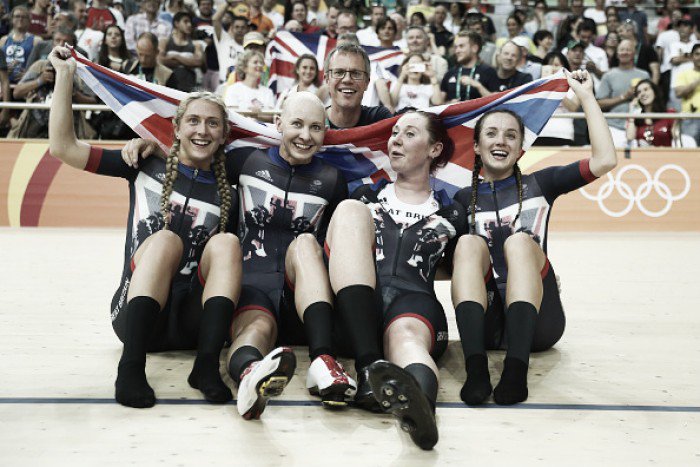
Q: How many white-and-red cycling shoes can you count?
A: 2